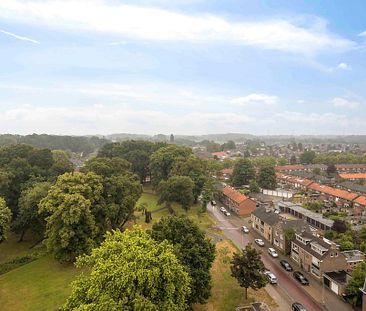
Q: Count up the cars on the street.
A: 10